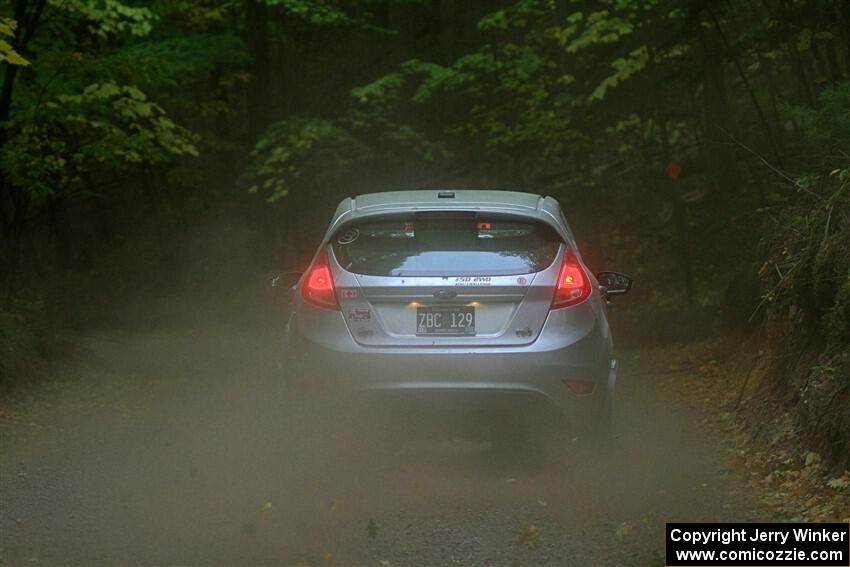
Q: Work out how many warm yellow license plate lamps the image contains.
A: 2